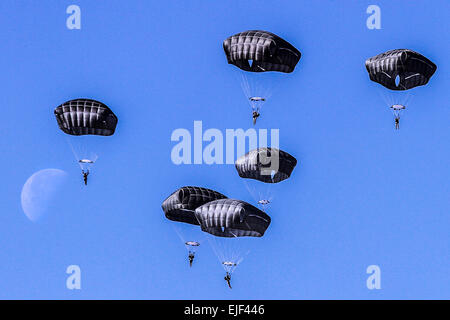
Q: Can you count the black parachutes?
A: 6